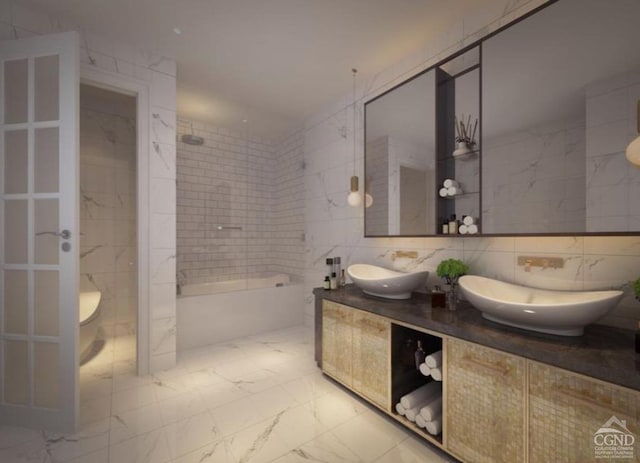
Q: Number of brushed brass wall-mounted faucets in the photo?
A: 2